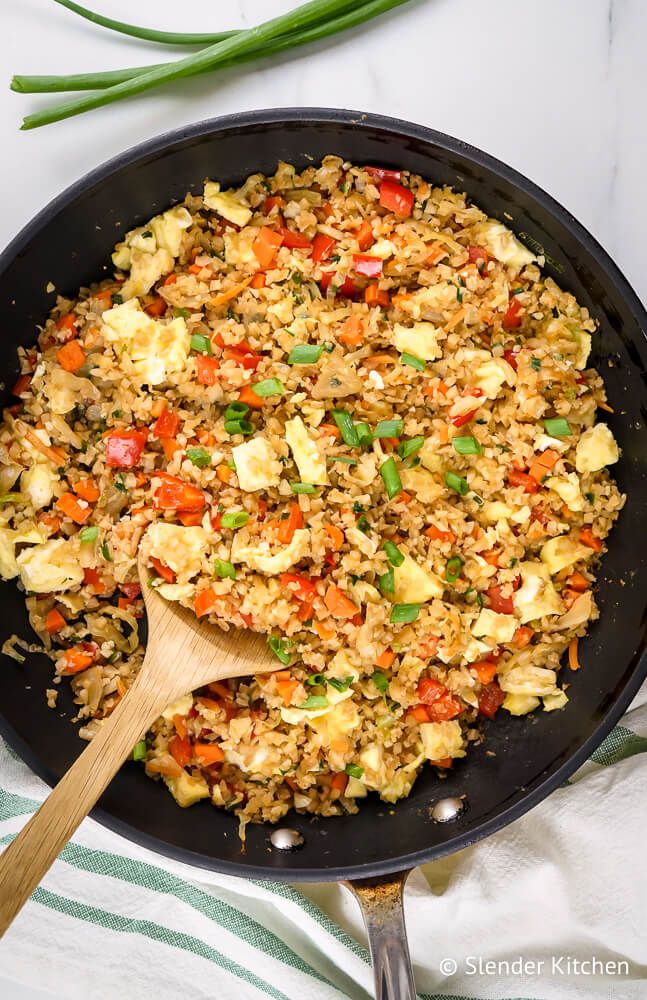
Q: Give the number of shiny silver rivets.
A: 2